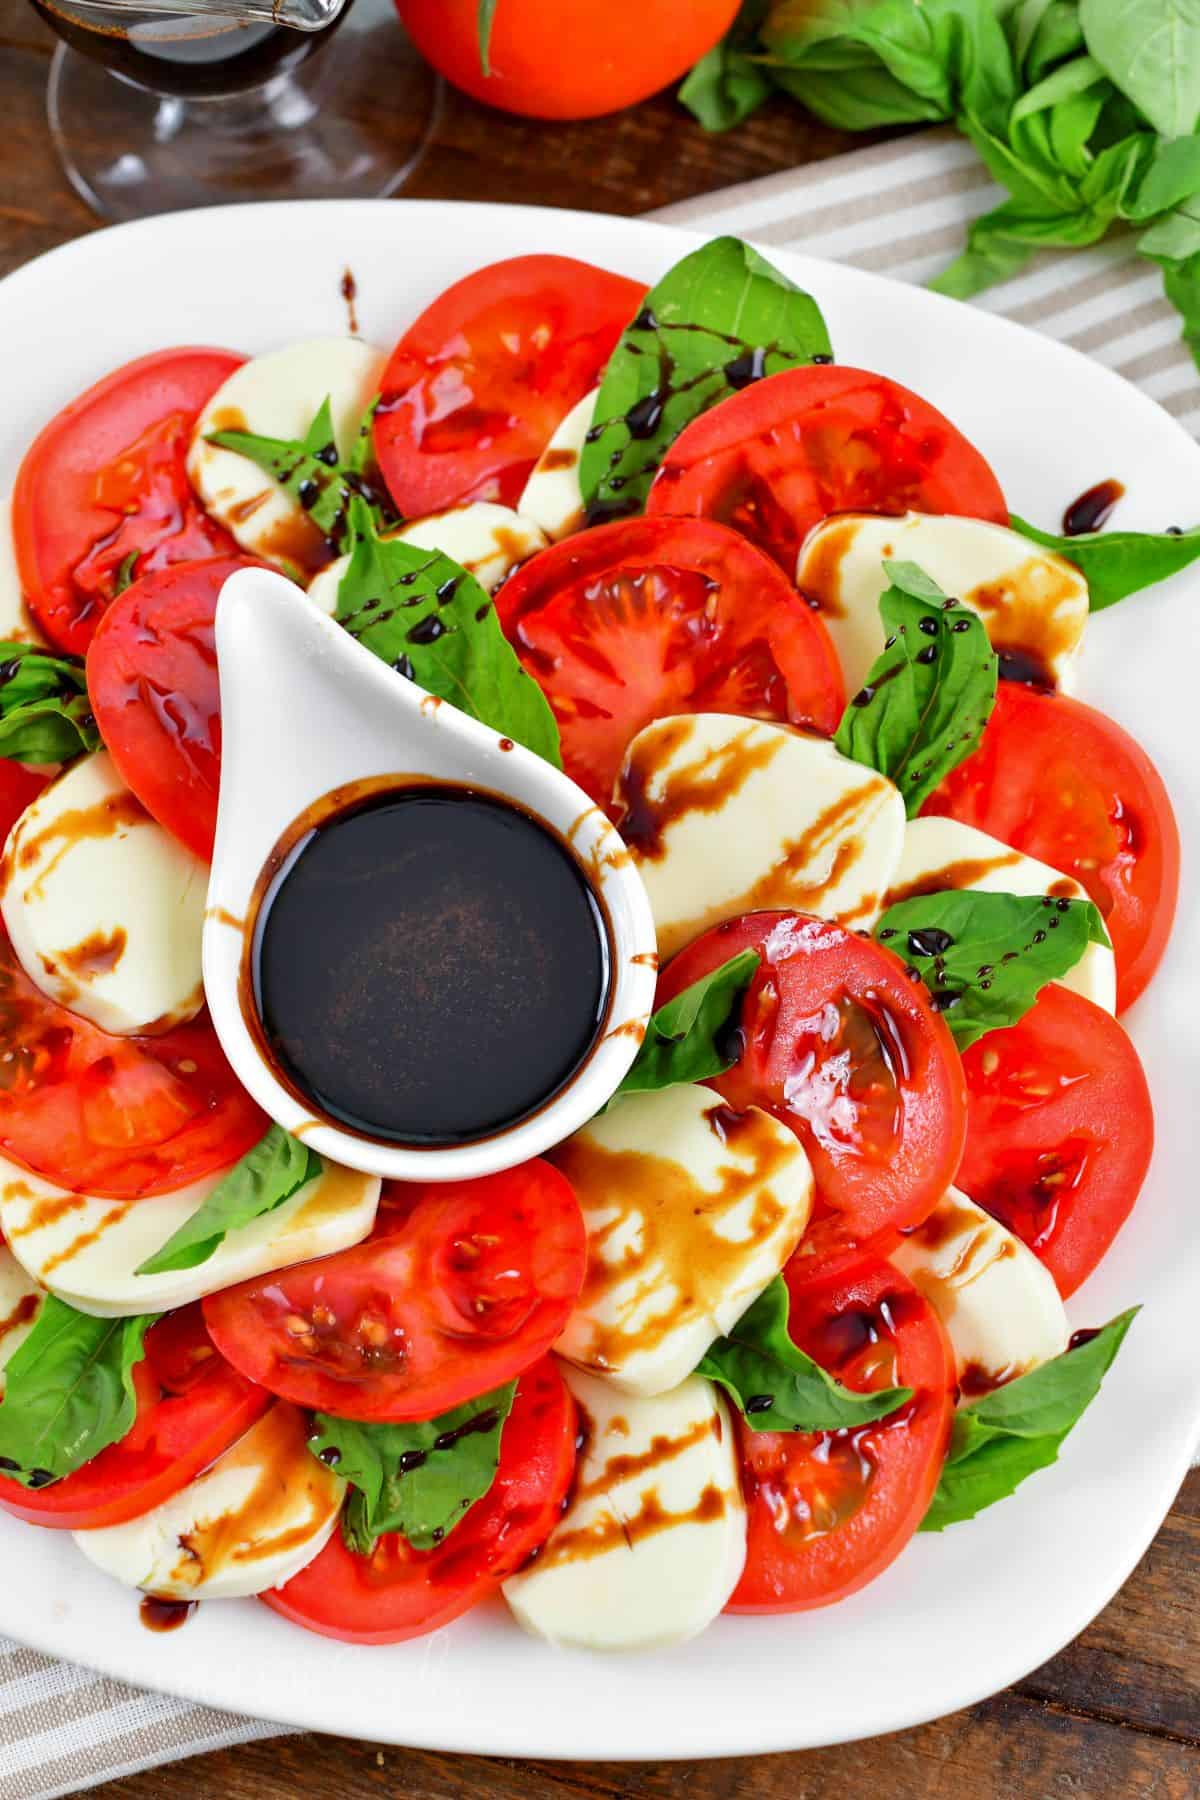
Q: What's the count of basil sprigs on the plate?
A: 13